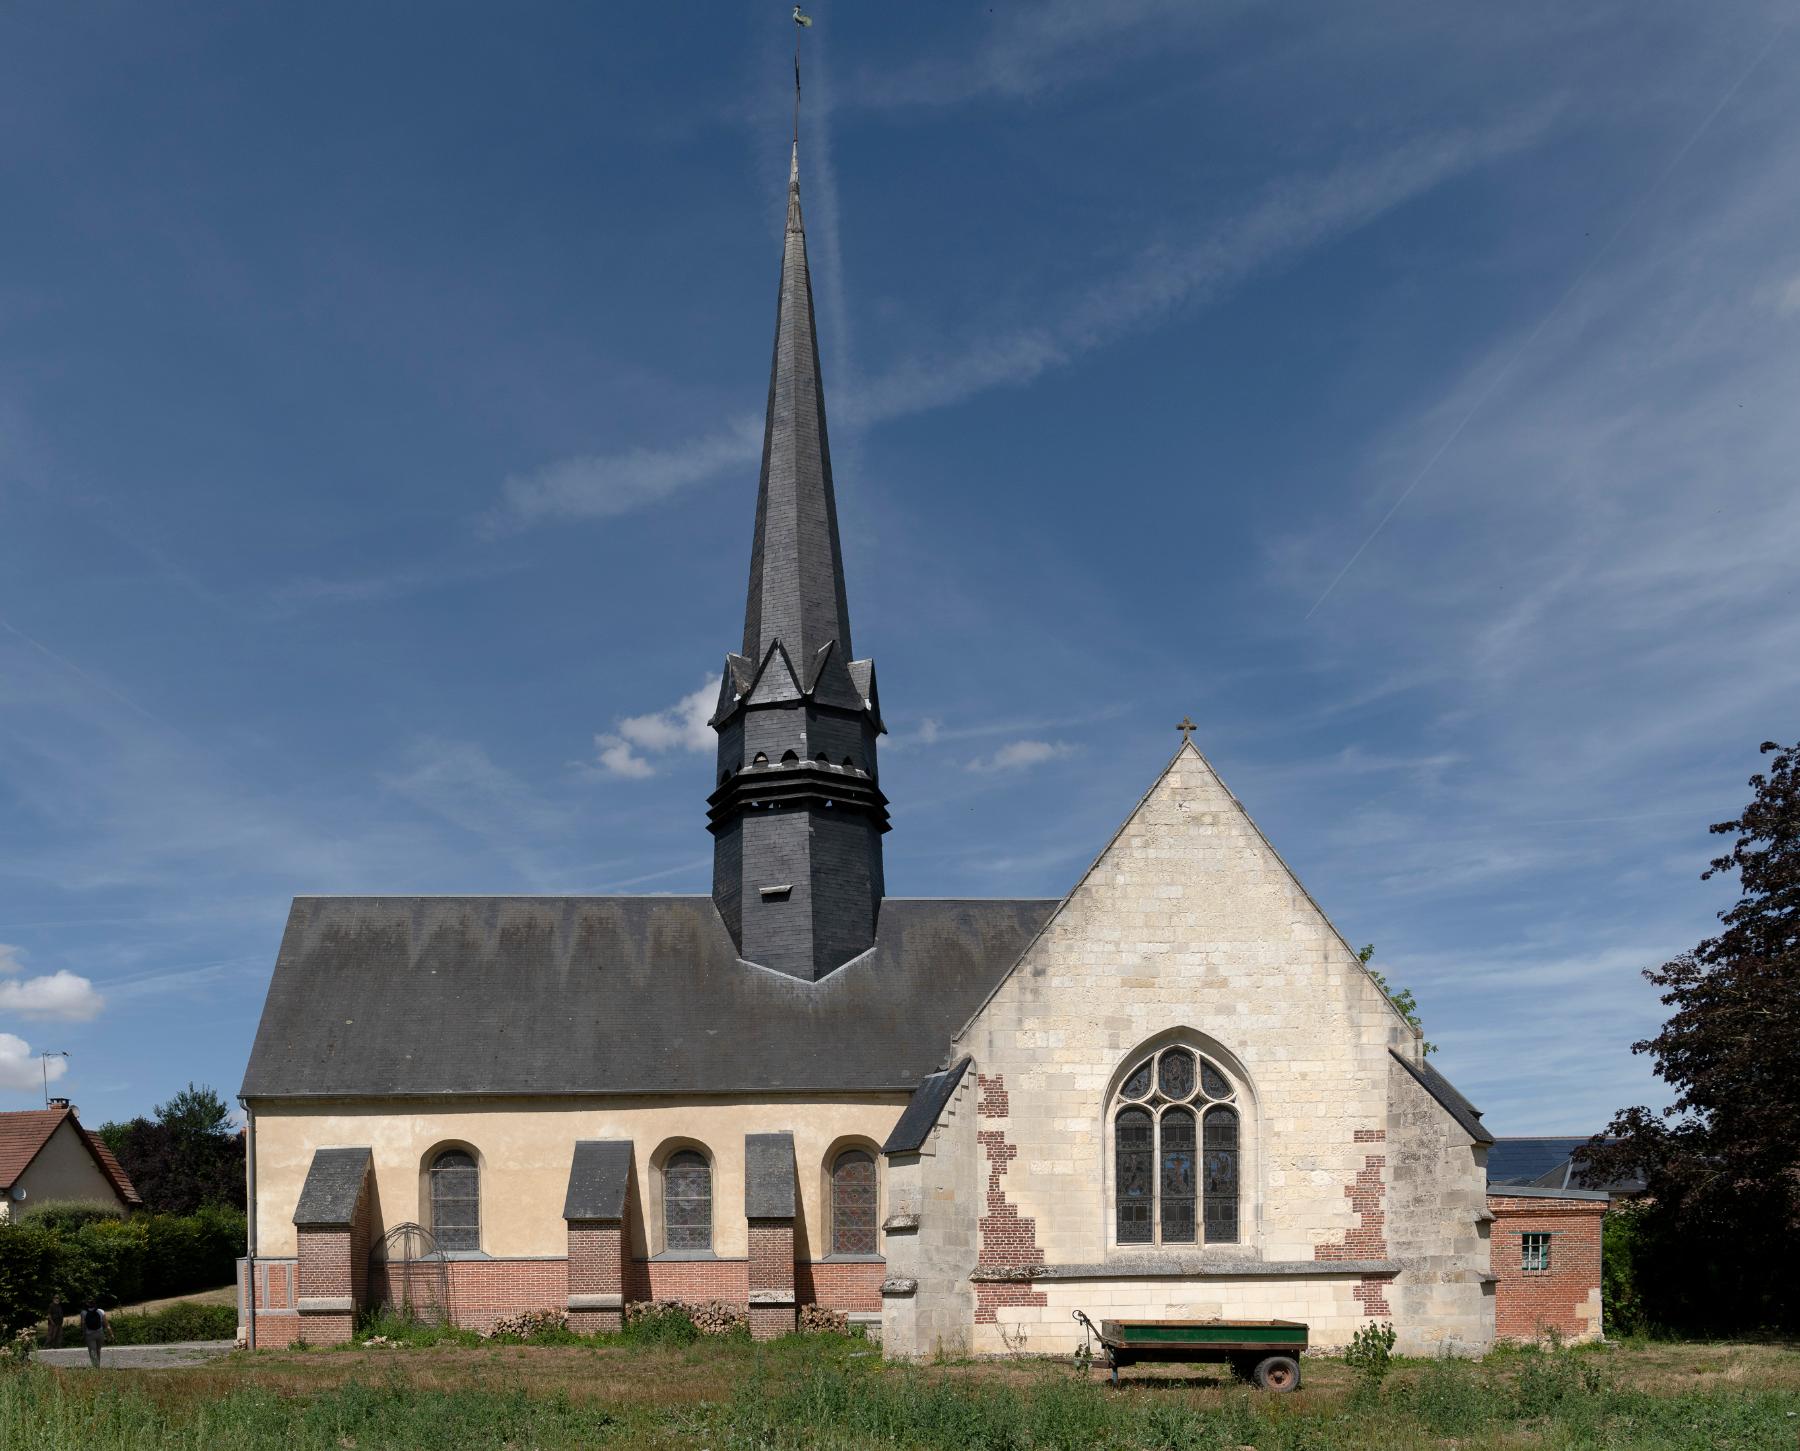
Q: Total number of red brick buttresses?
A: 3